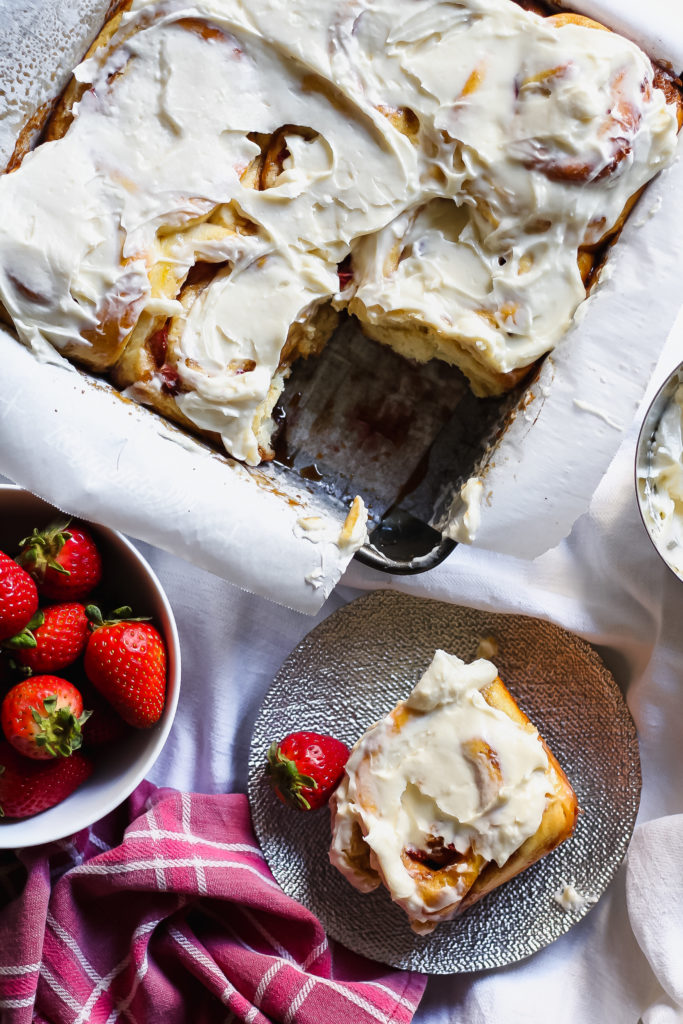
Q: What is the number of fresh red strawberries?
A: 8